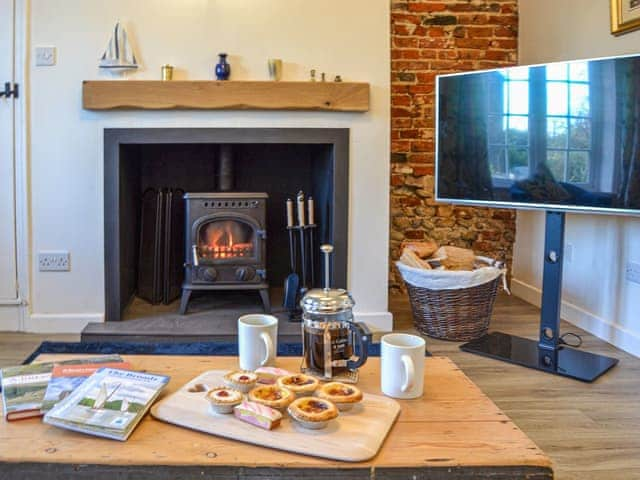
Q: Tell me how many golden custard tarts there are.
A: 4